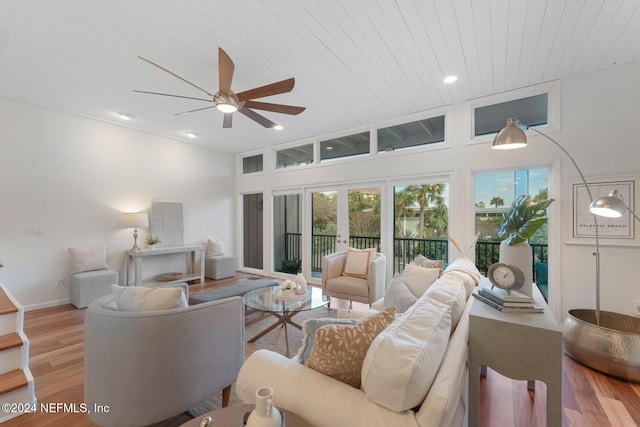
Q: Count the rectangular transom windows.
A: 5